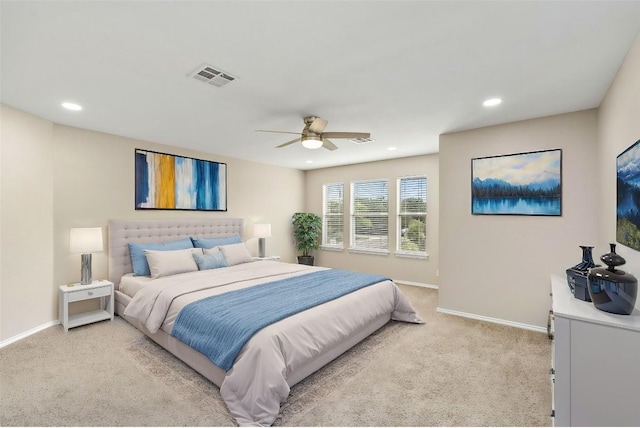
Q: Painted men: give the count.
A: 0